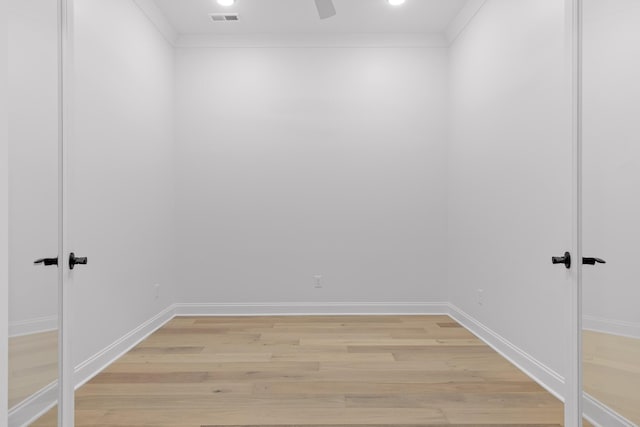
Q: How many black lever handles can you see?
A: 4